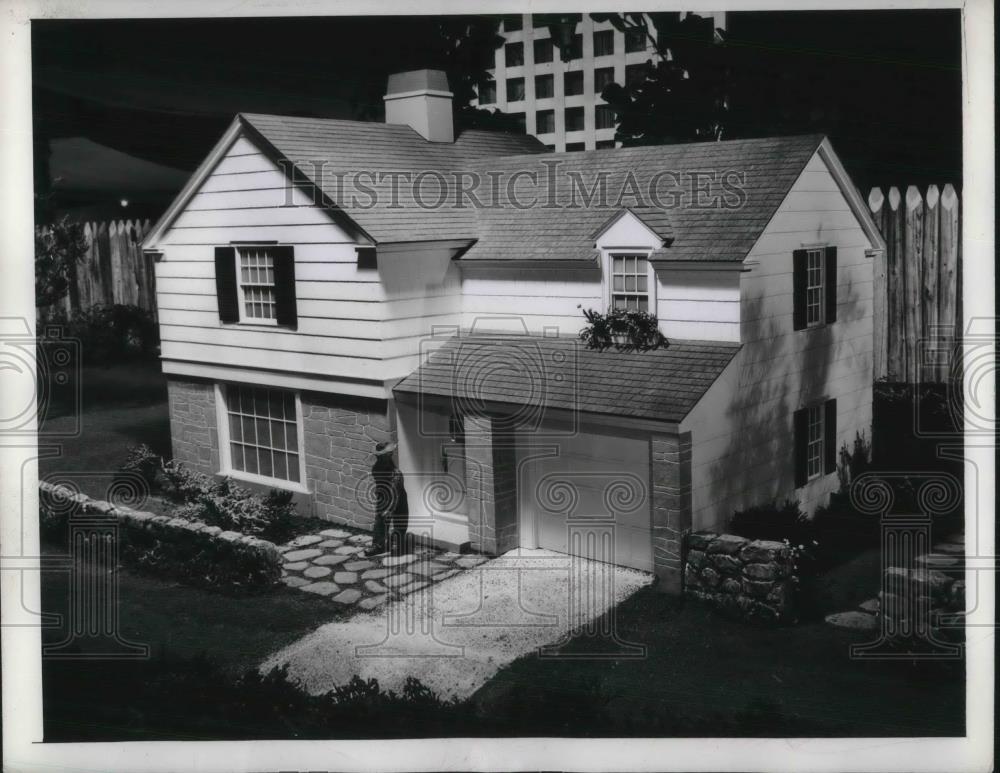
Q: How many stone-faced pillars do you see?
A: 2